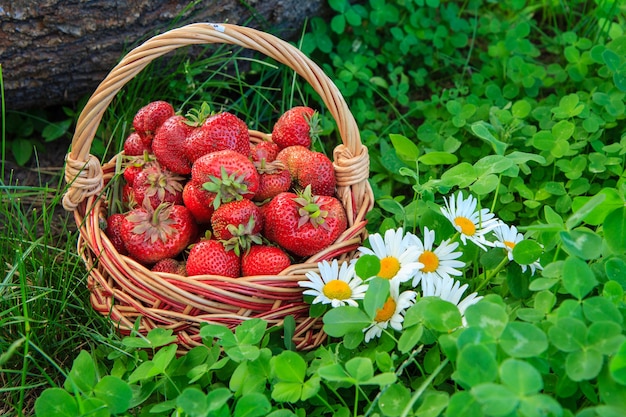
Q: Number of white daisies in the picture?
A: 7